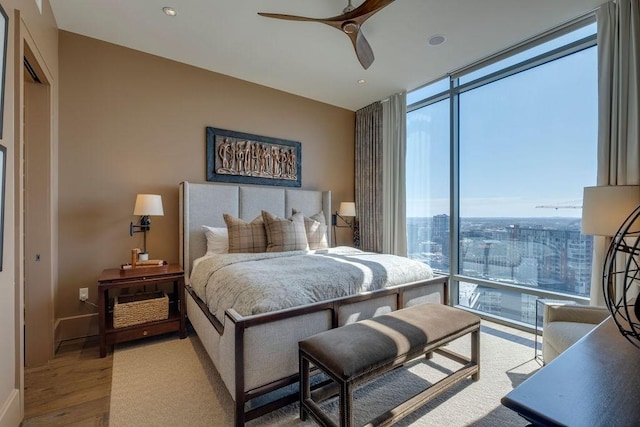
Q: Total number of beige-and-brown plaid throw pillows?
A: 3